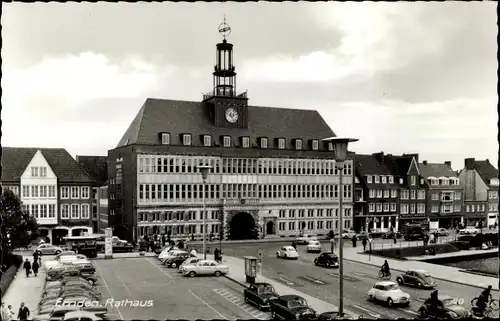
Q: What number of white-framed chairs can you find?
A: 0